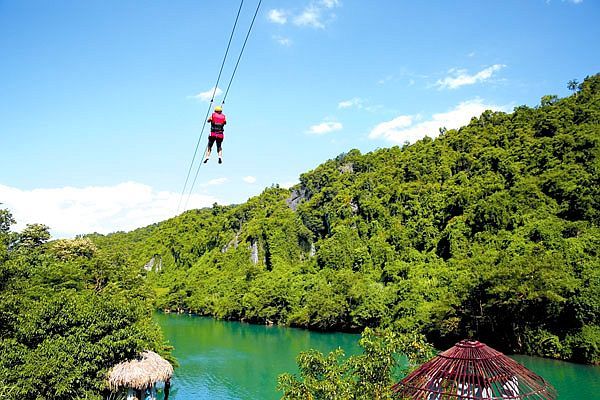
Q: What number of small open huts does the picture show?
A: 2